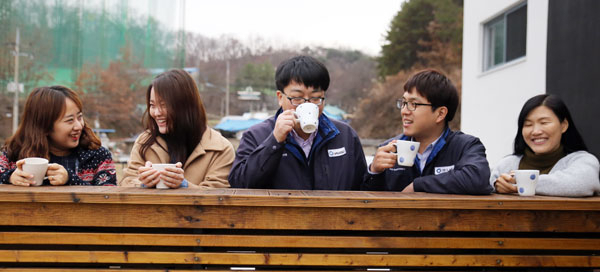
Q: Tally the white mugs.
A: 5